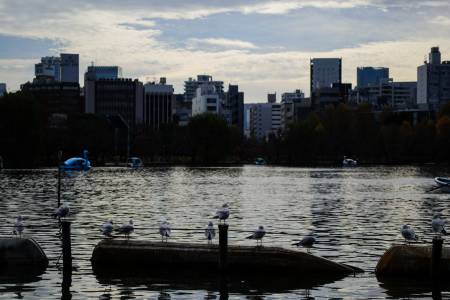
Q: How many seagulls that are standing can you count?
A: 11